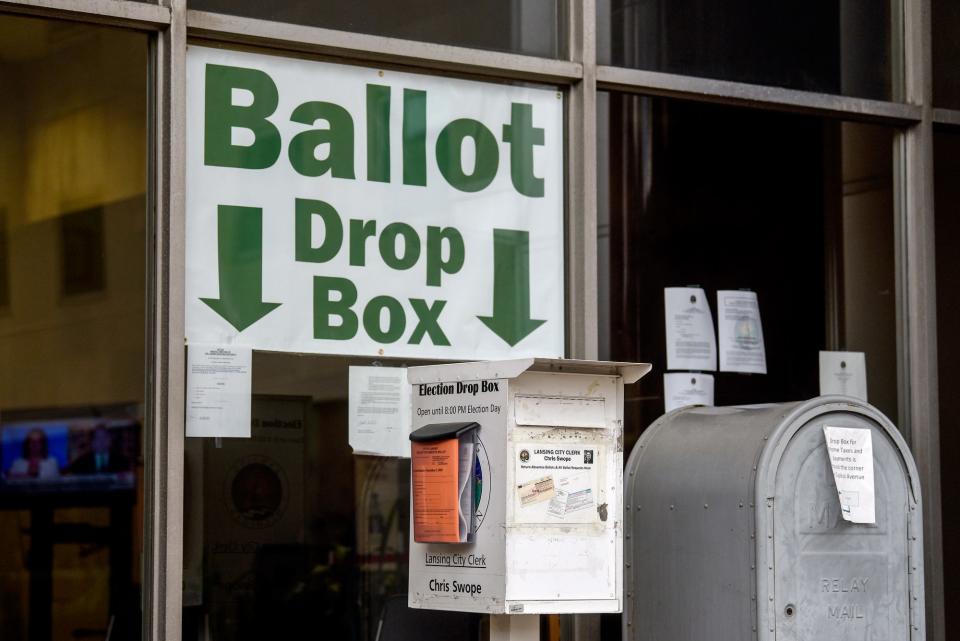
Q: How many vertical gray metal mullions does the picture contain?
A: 3